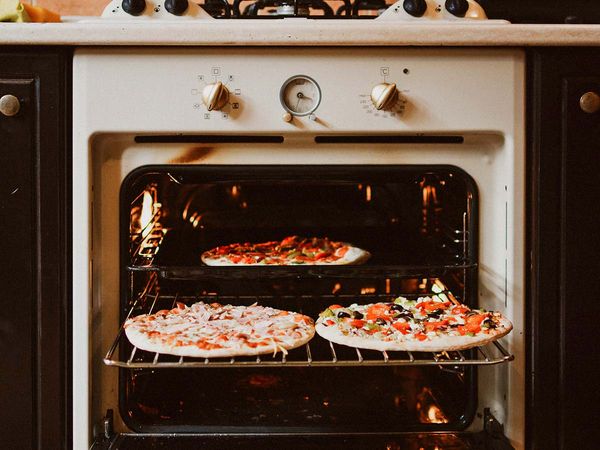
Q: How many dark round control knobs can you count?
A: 4